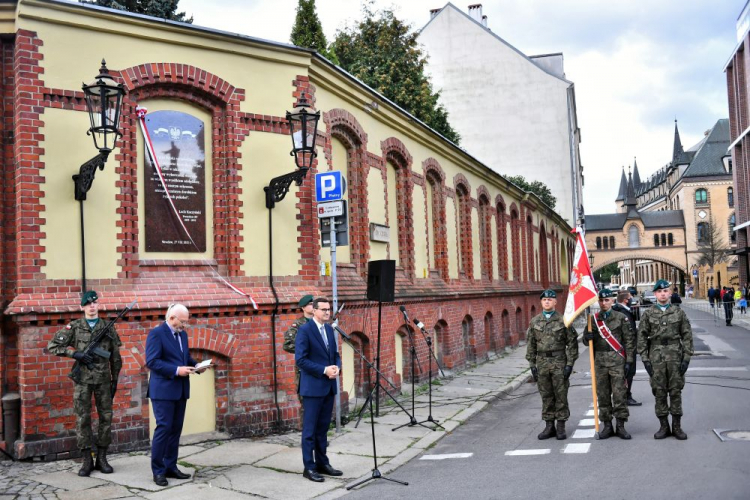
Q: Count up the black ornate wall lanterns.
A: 2